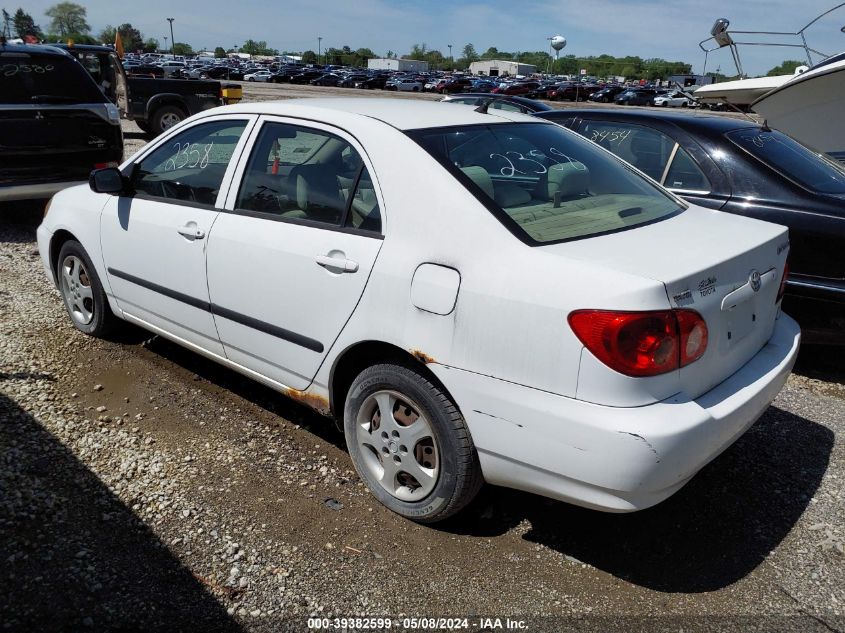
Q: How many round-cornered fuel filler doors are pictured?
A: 1